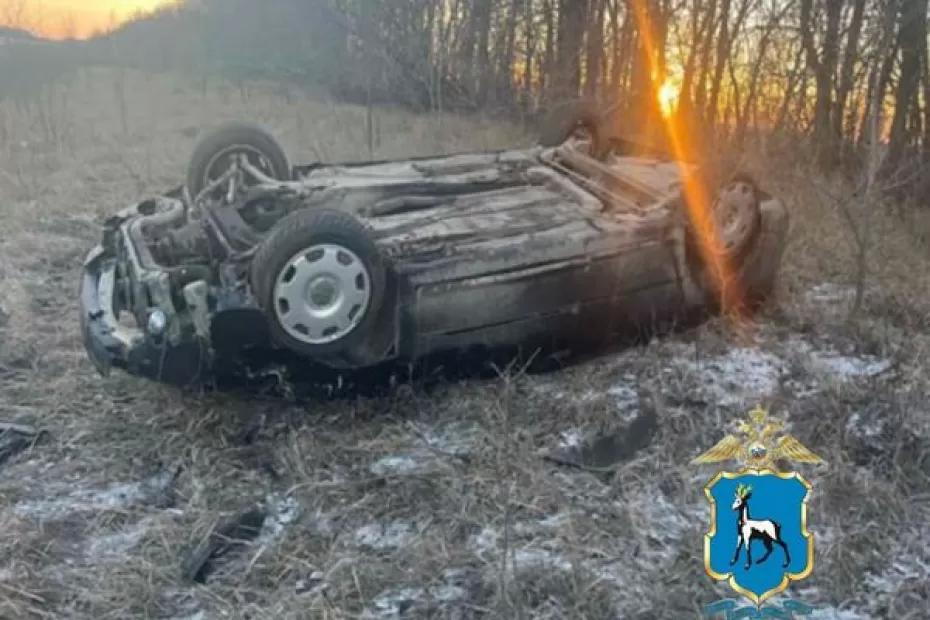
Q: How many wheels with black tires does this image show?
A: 4